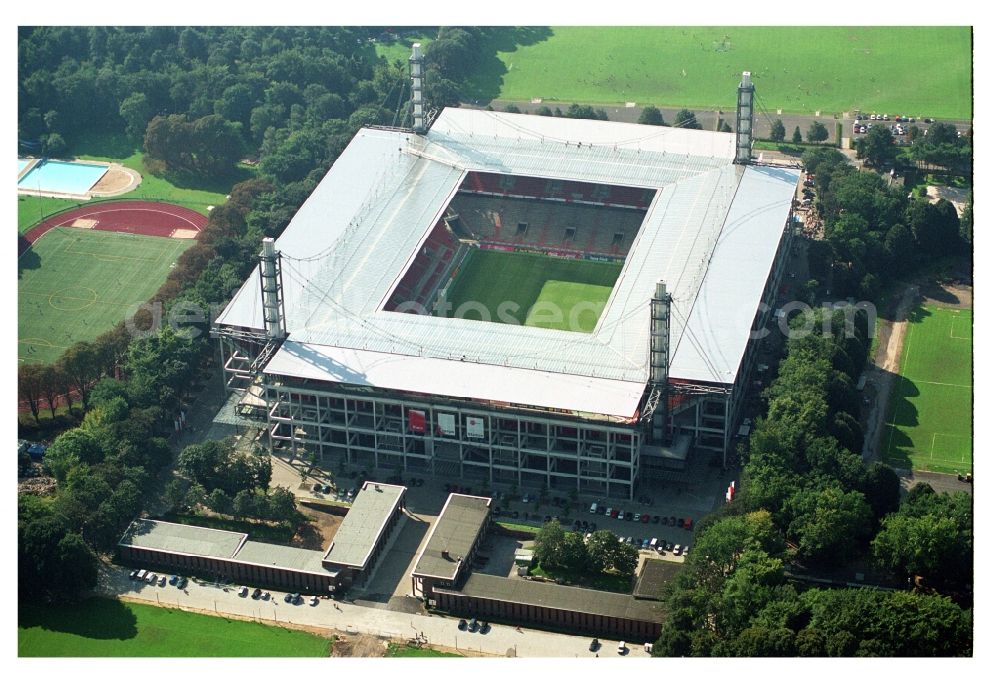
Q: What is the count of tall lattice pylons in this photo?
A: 4